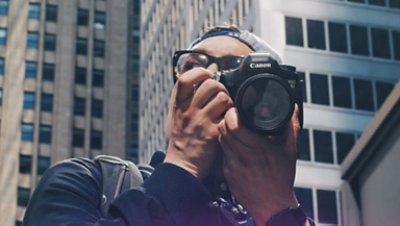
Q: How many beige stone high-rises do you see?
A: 1